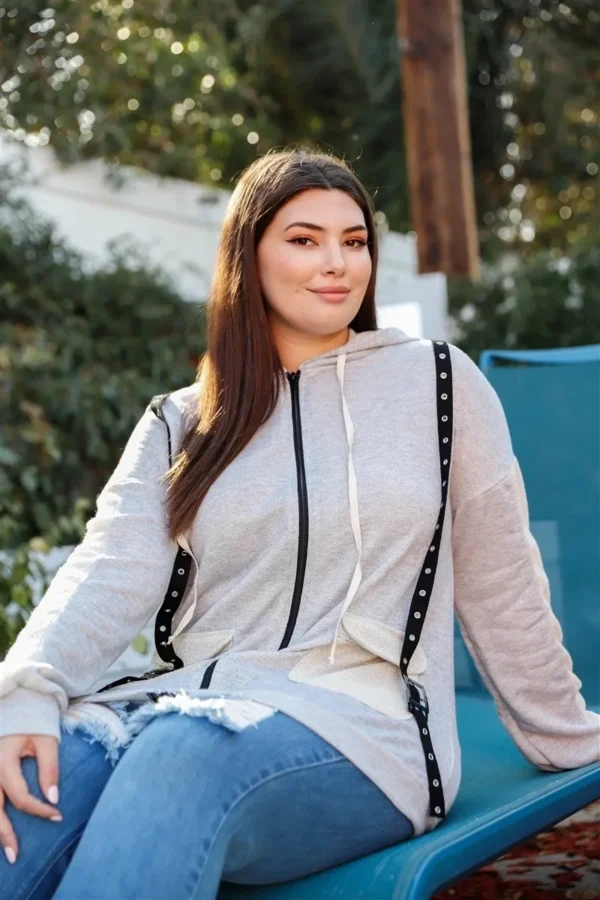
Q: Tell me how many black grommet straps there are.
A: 2